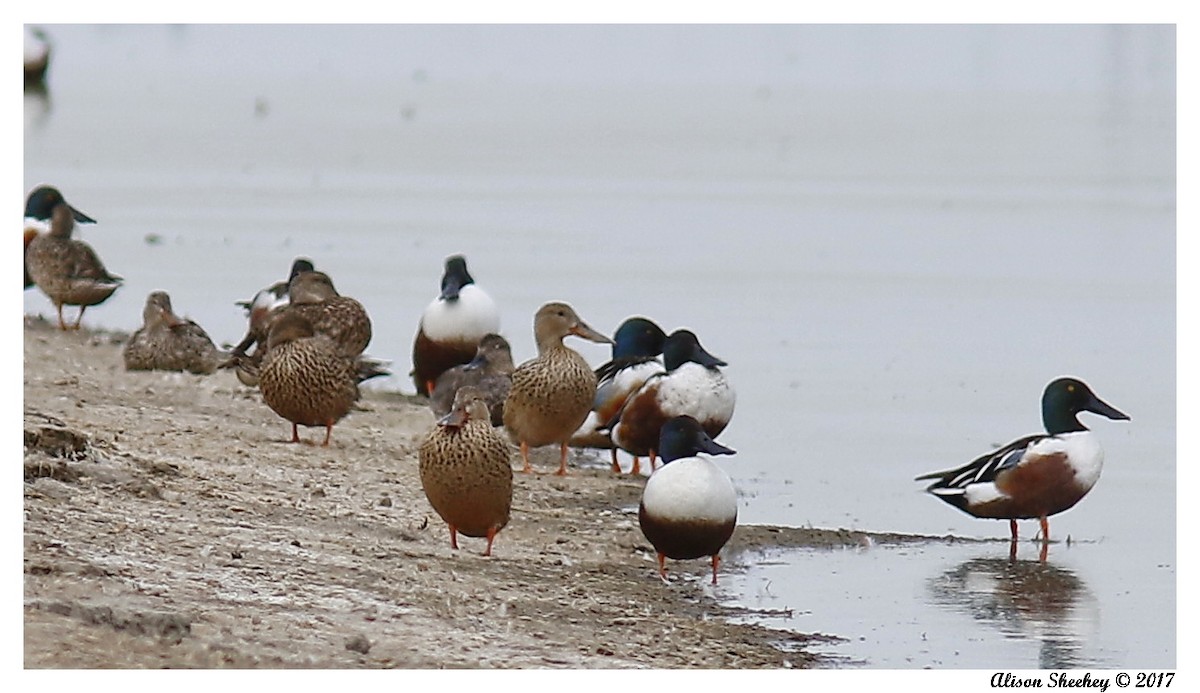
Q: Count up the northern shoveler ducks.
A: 15